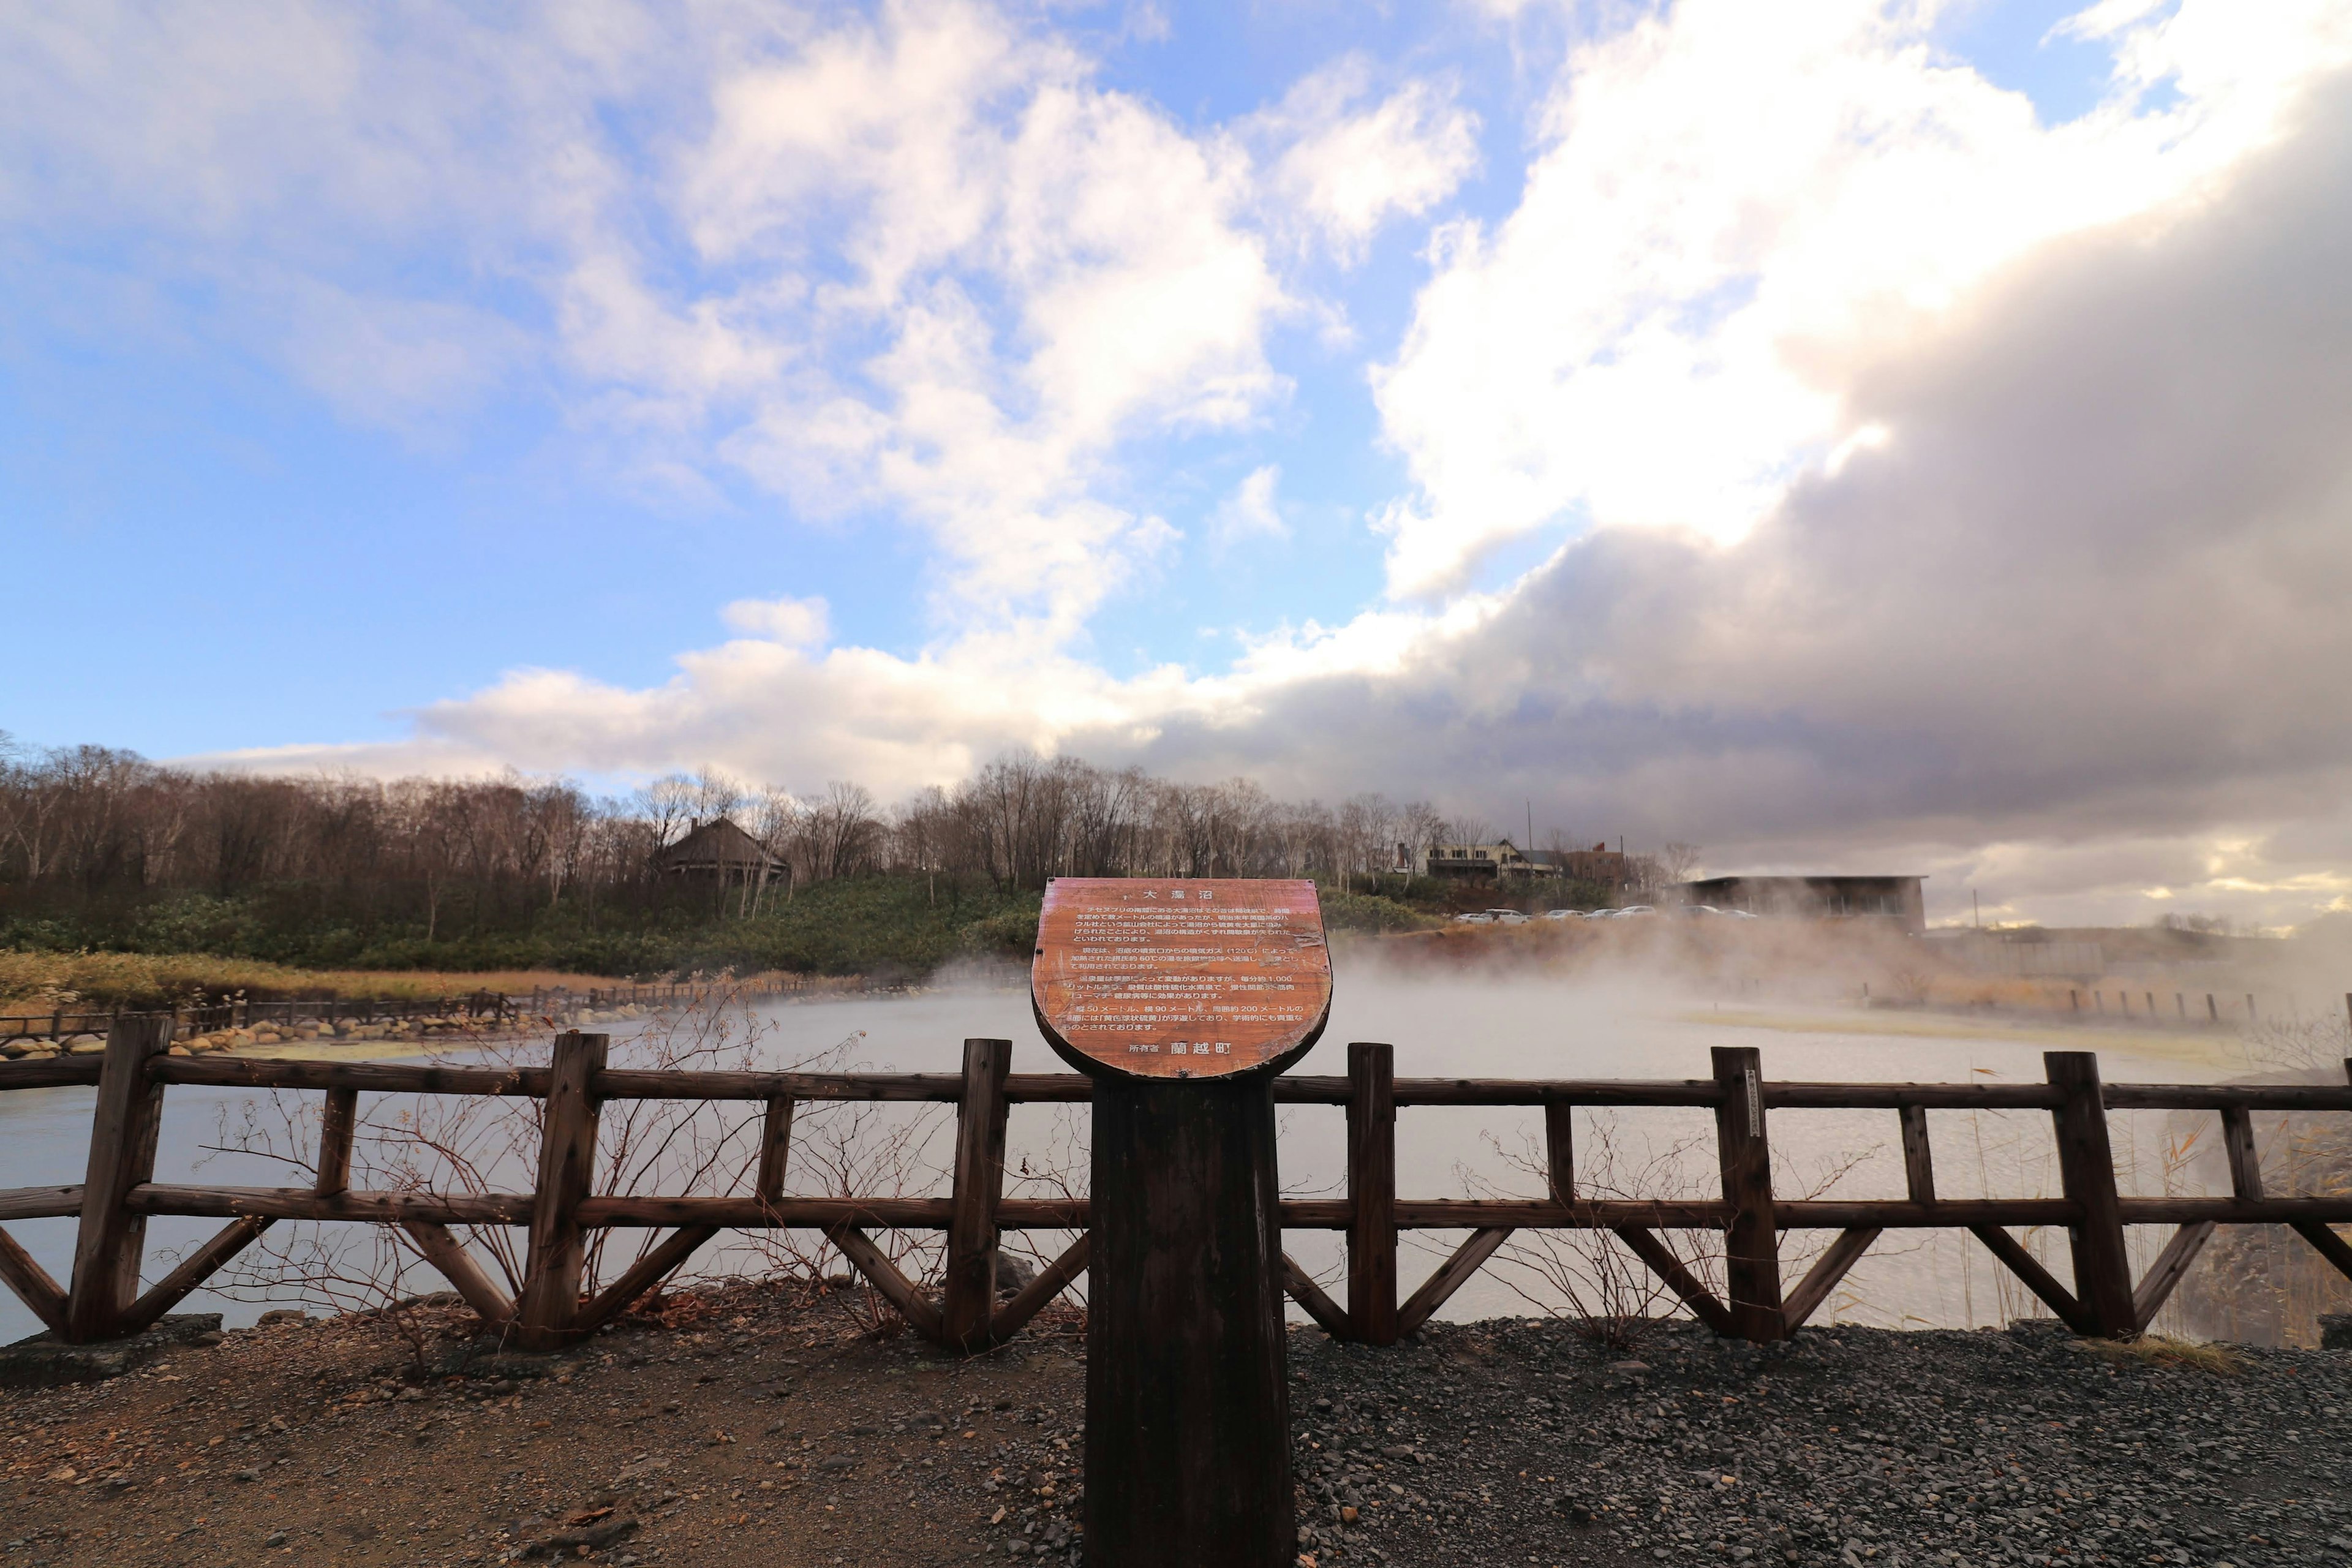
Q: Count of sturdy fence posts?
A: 6